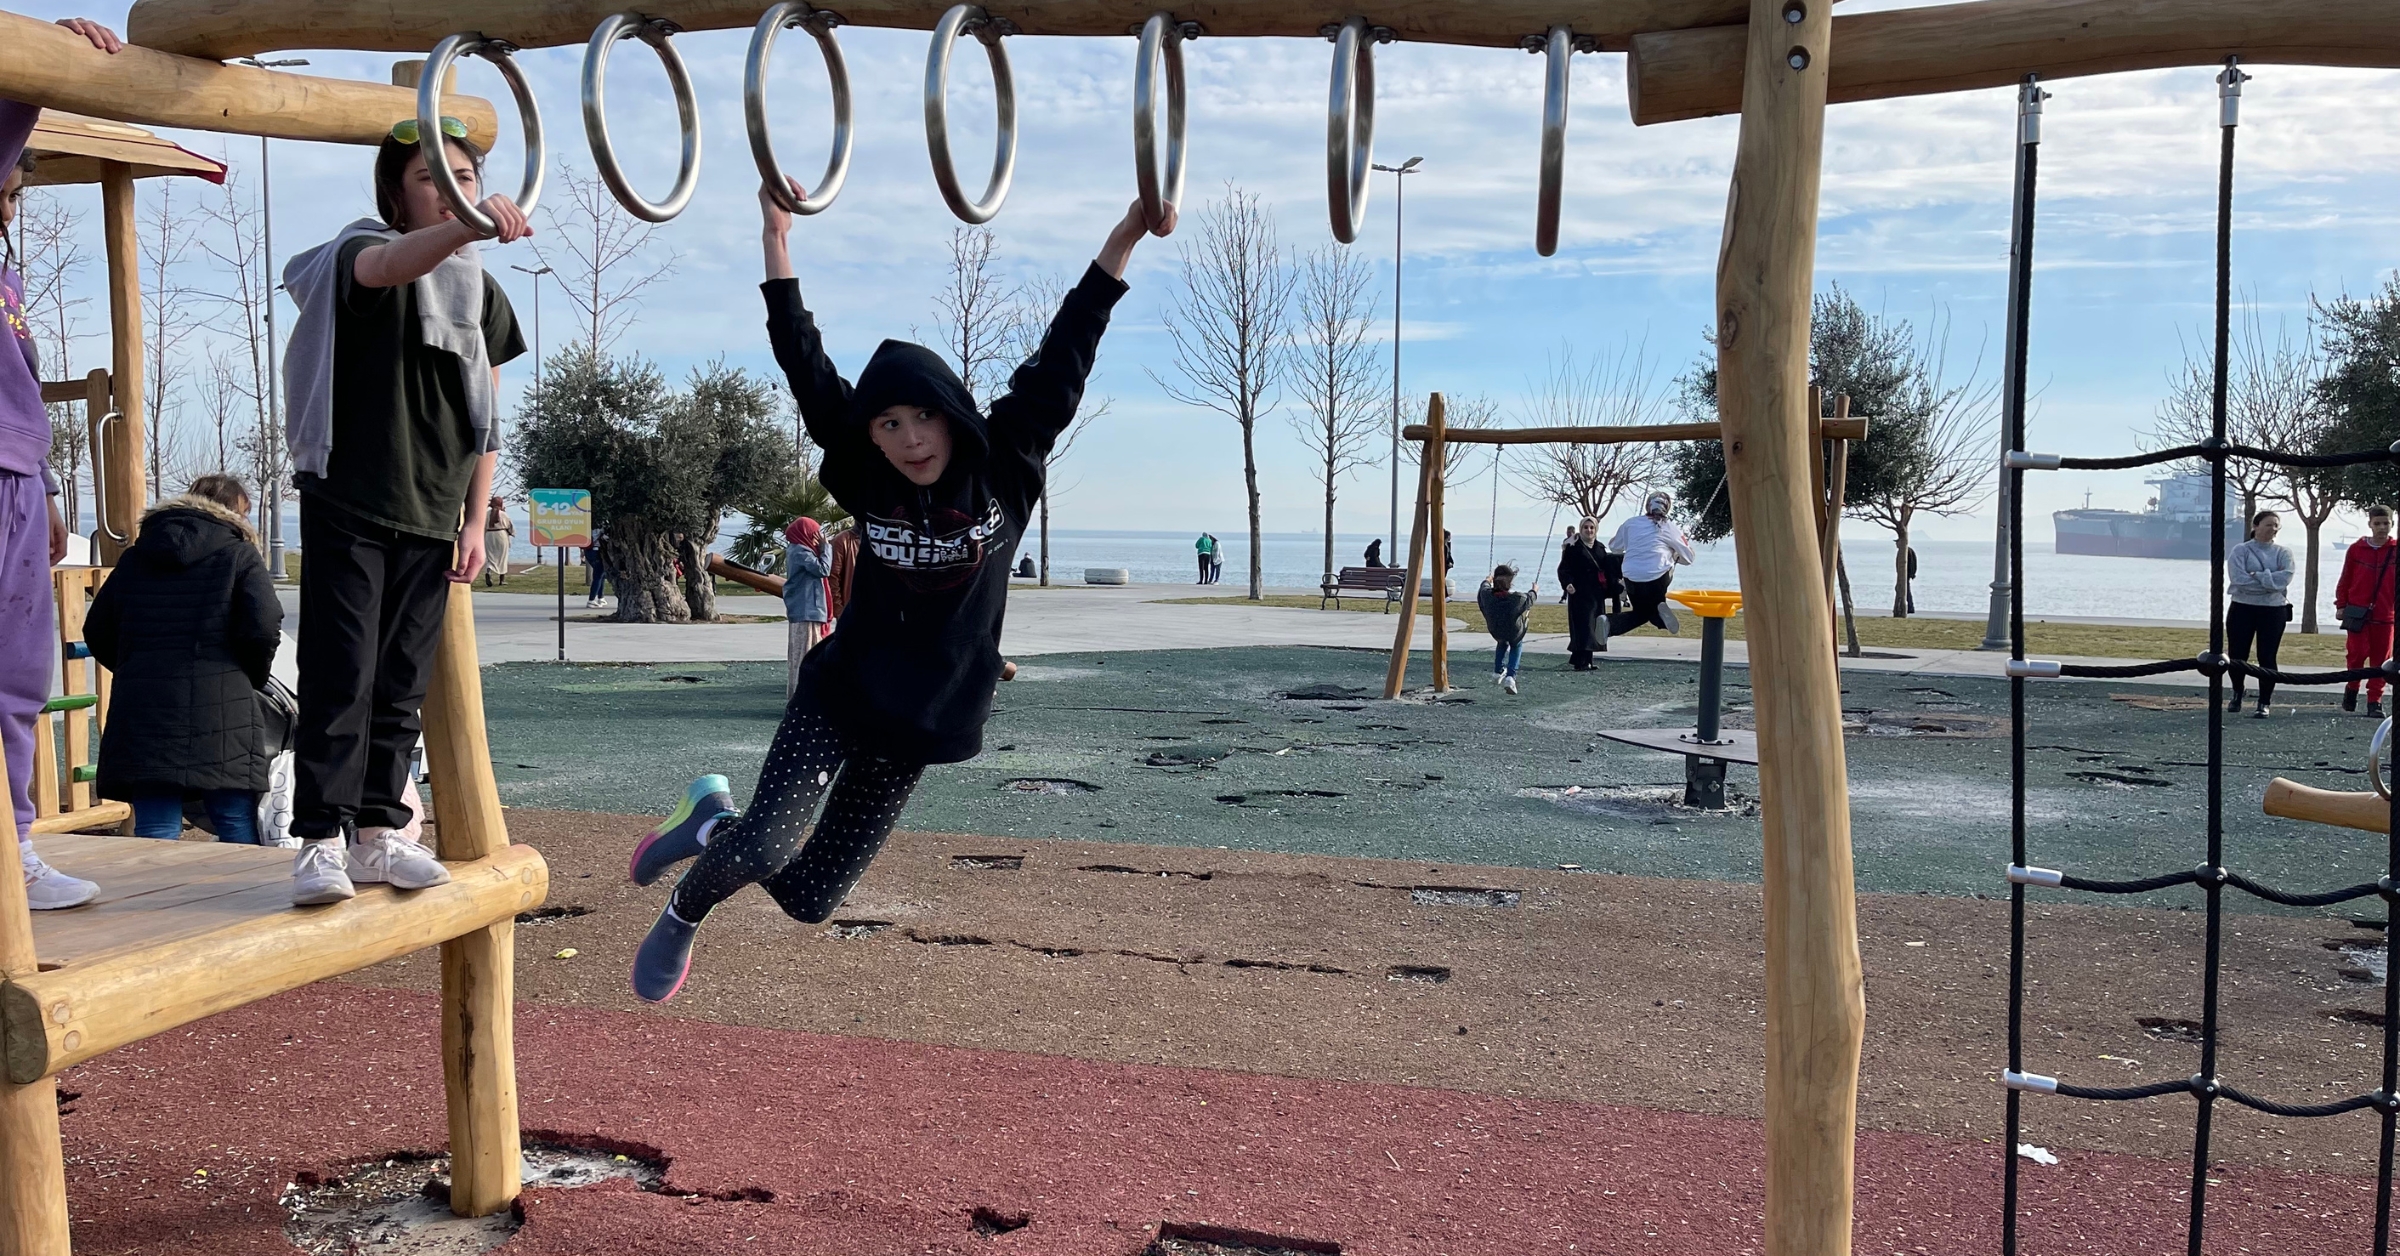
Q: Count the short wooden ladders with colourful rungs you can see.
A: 1